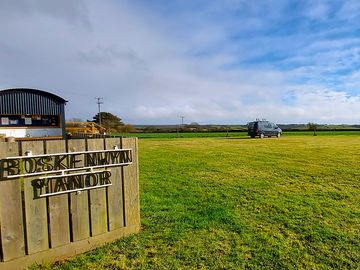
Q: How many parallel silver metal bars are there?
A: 4